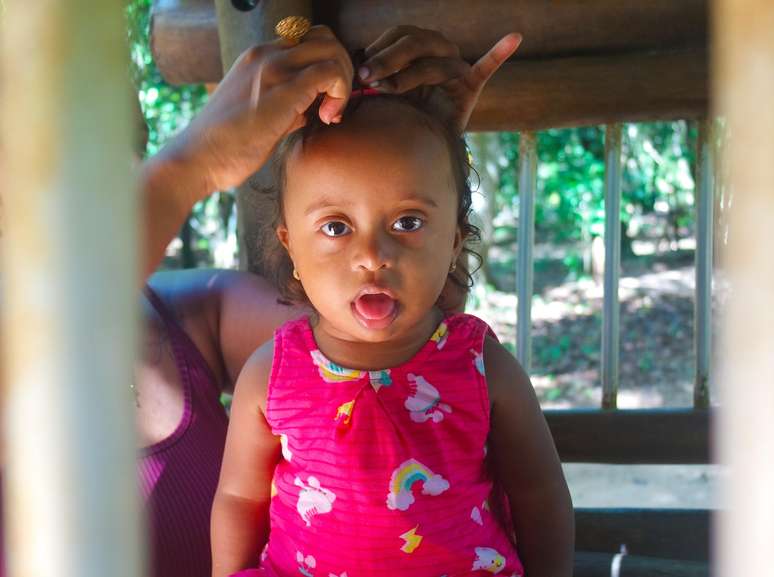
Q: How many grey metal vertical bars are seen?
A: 3